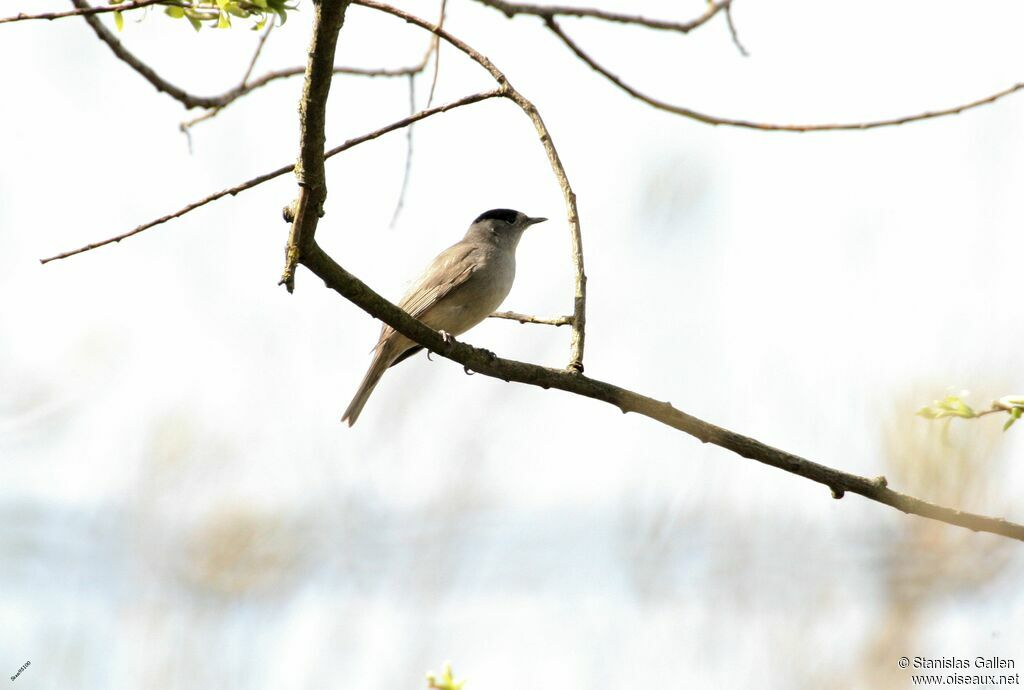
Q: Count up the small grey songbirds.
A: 1